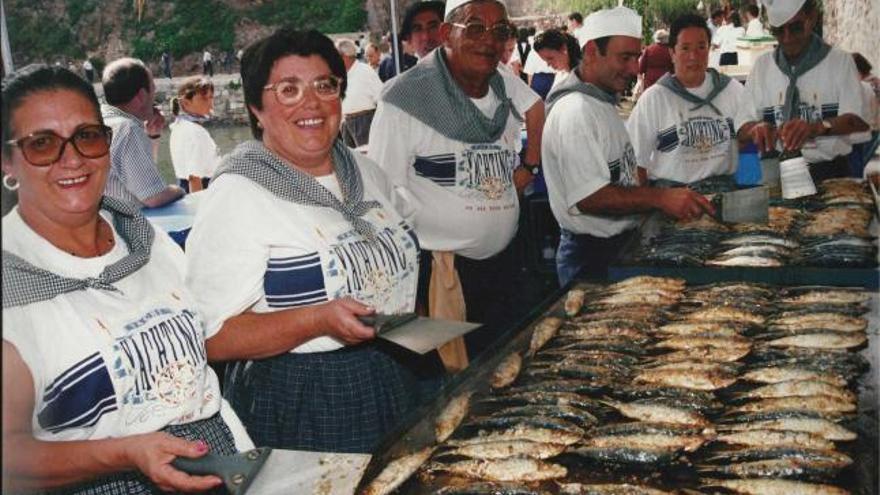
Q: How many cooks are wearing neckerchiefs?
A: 6